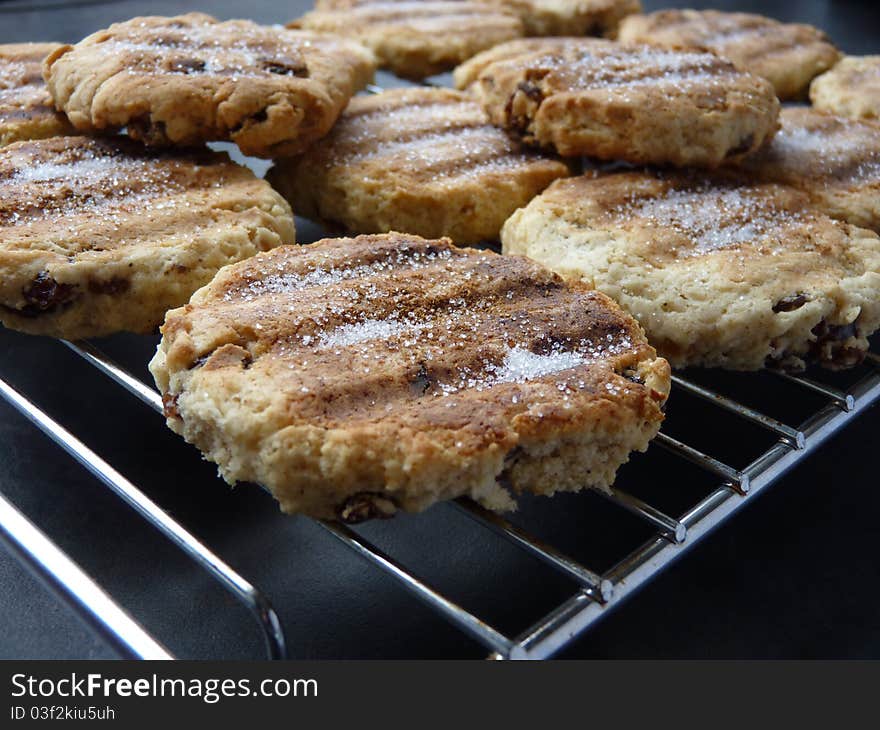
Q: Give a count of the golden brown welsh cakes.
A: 12